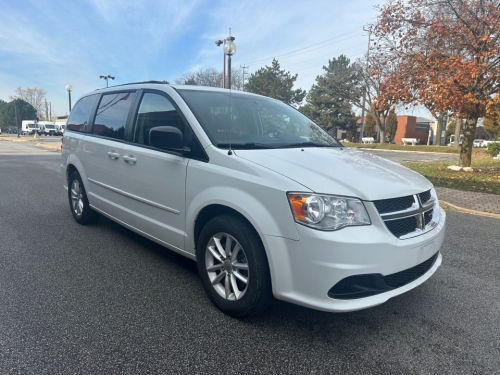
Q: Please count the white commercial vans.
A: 3